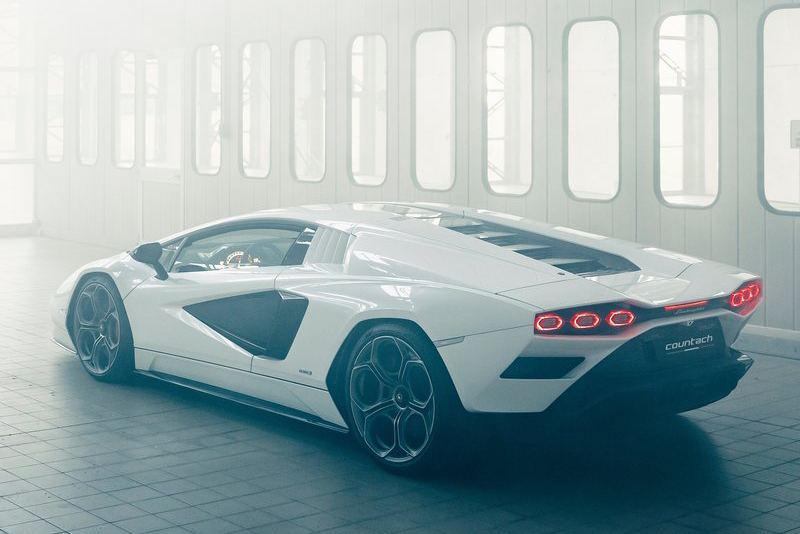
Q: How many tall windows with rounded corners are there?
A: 12